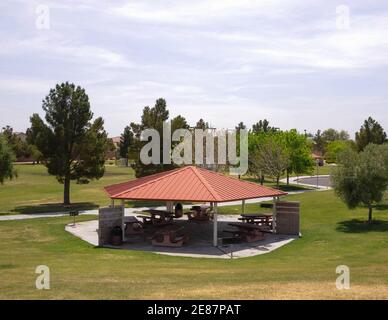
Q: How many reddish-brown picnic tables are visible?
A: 6